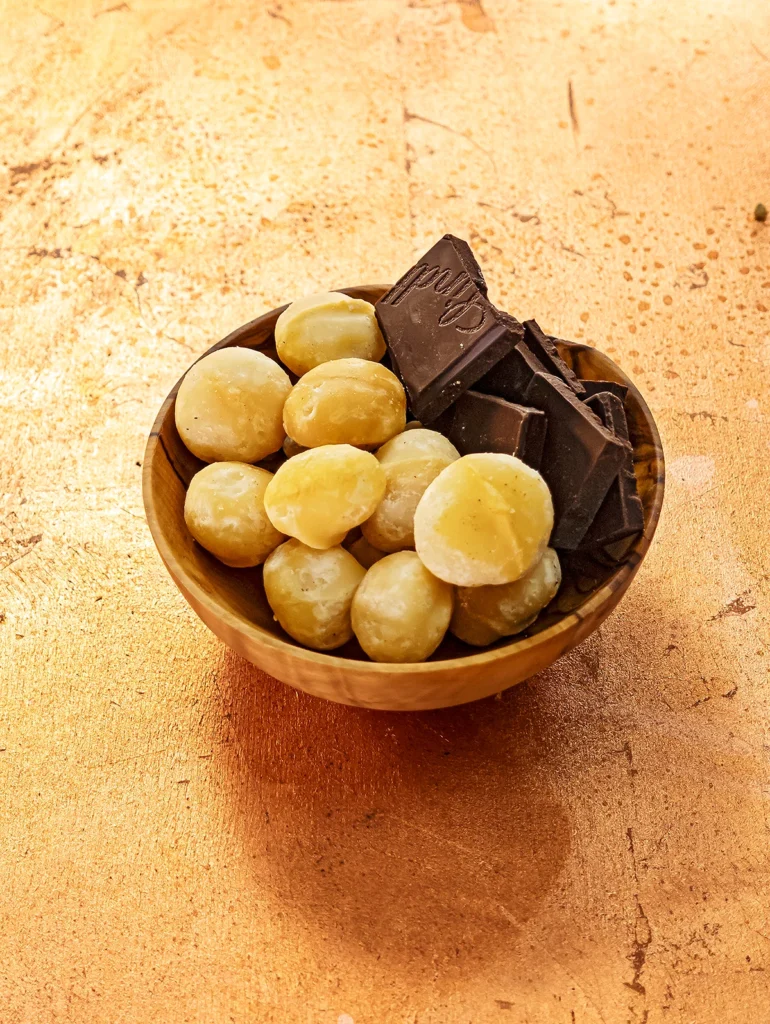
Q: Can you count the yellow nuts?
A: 10